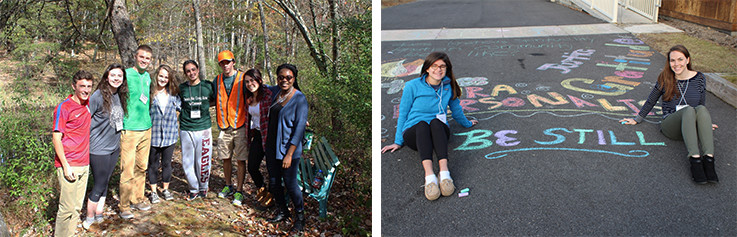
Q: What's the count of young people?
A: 10